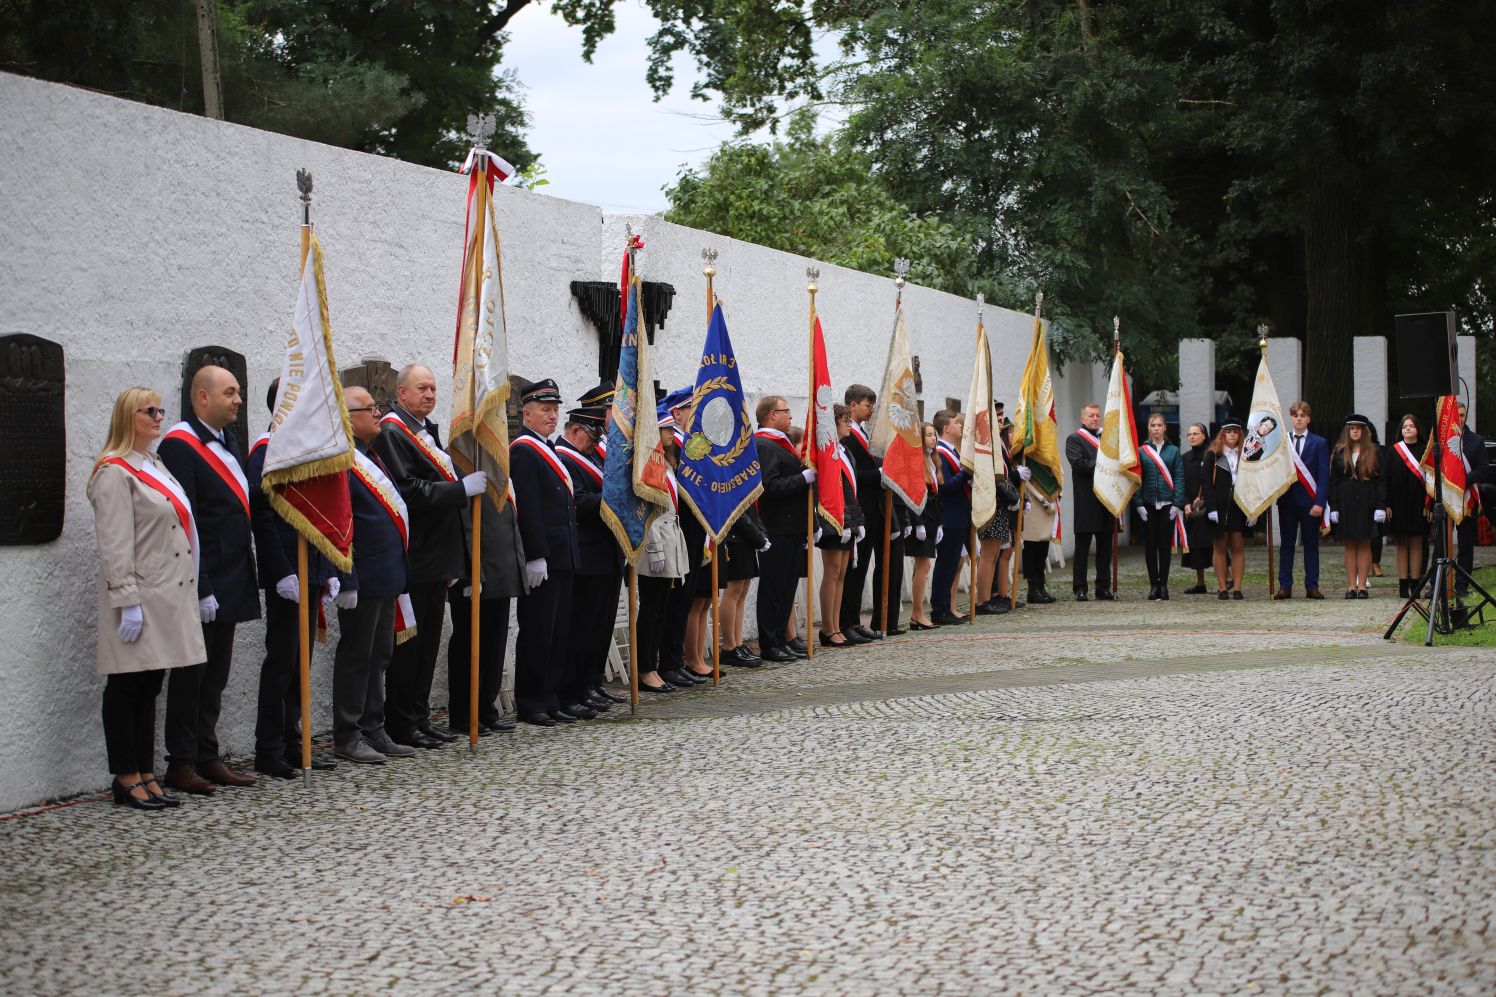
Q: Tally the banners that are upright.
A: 11